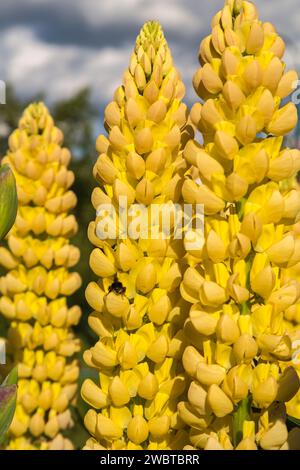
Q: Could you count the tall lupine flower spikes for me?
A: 3